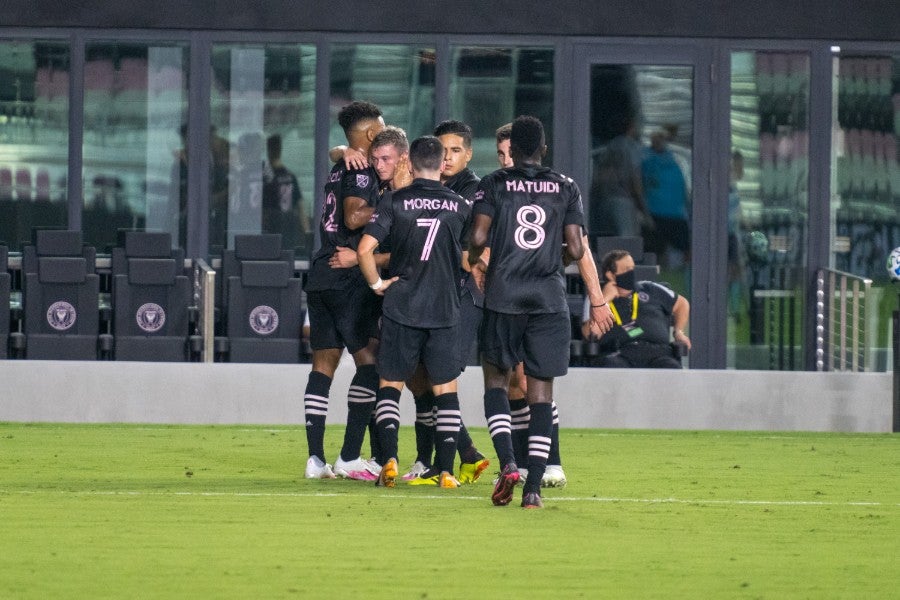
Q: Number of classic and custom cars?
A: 0